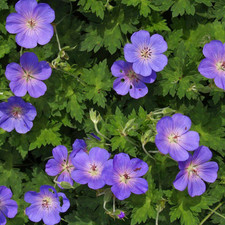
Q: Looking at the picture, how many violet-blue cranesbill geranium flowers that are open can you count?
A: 13